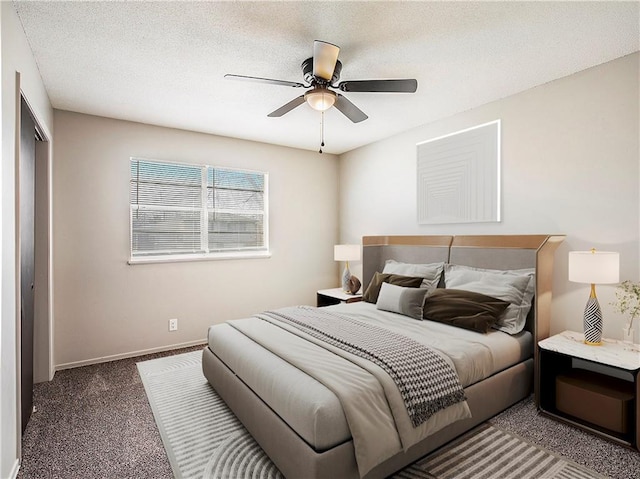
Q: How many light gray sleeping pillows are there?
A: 2